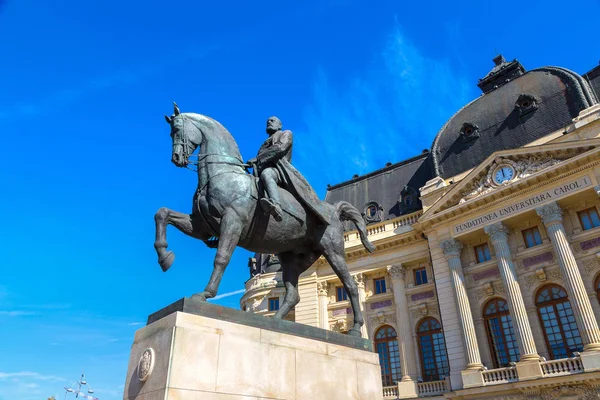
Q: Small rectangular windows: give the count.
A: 7